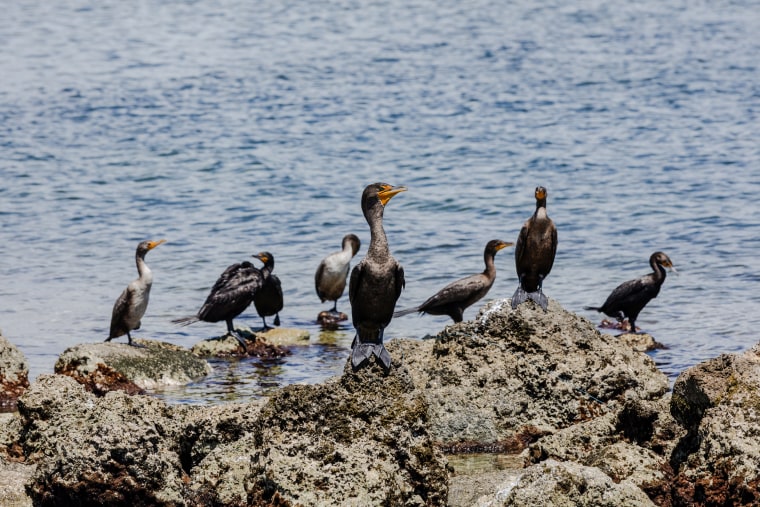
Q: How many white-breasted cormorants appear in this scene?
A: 2